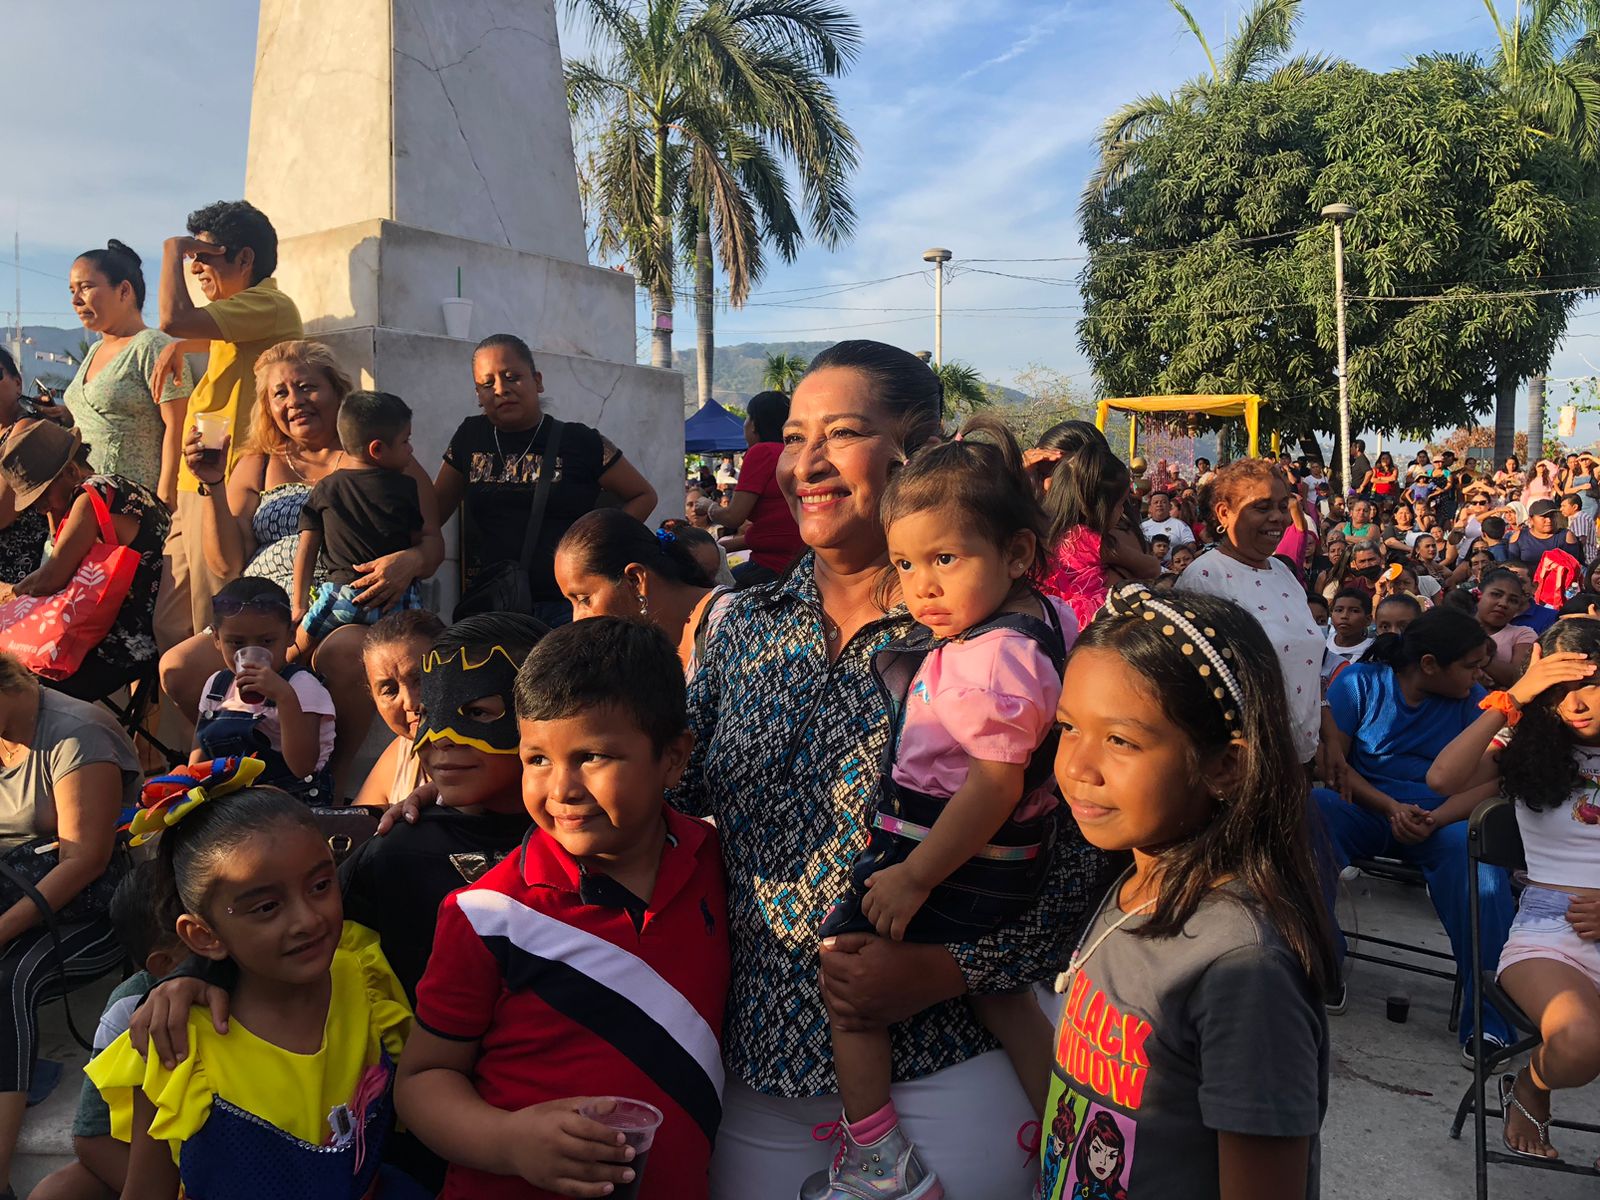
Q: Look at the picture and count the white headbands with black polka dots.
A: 0